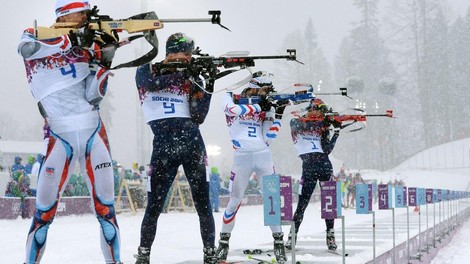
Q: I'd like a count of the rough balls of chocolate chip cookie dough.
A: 0